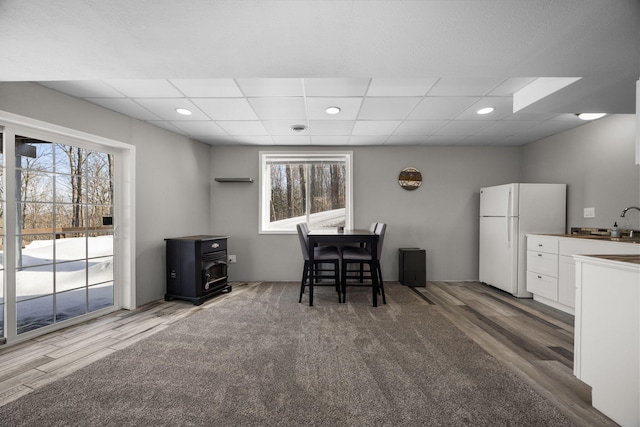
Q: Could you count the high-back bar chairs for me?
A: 4